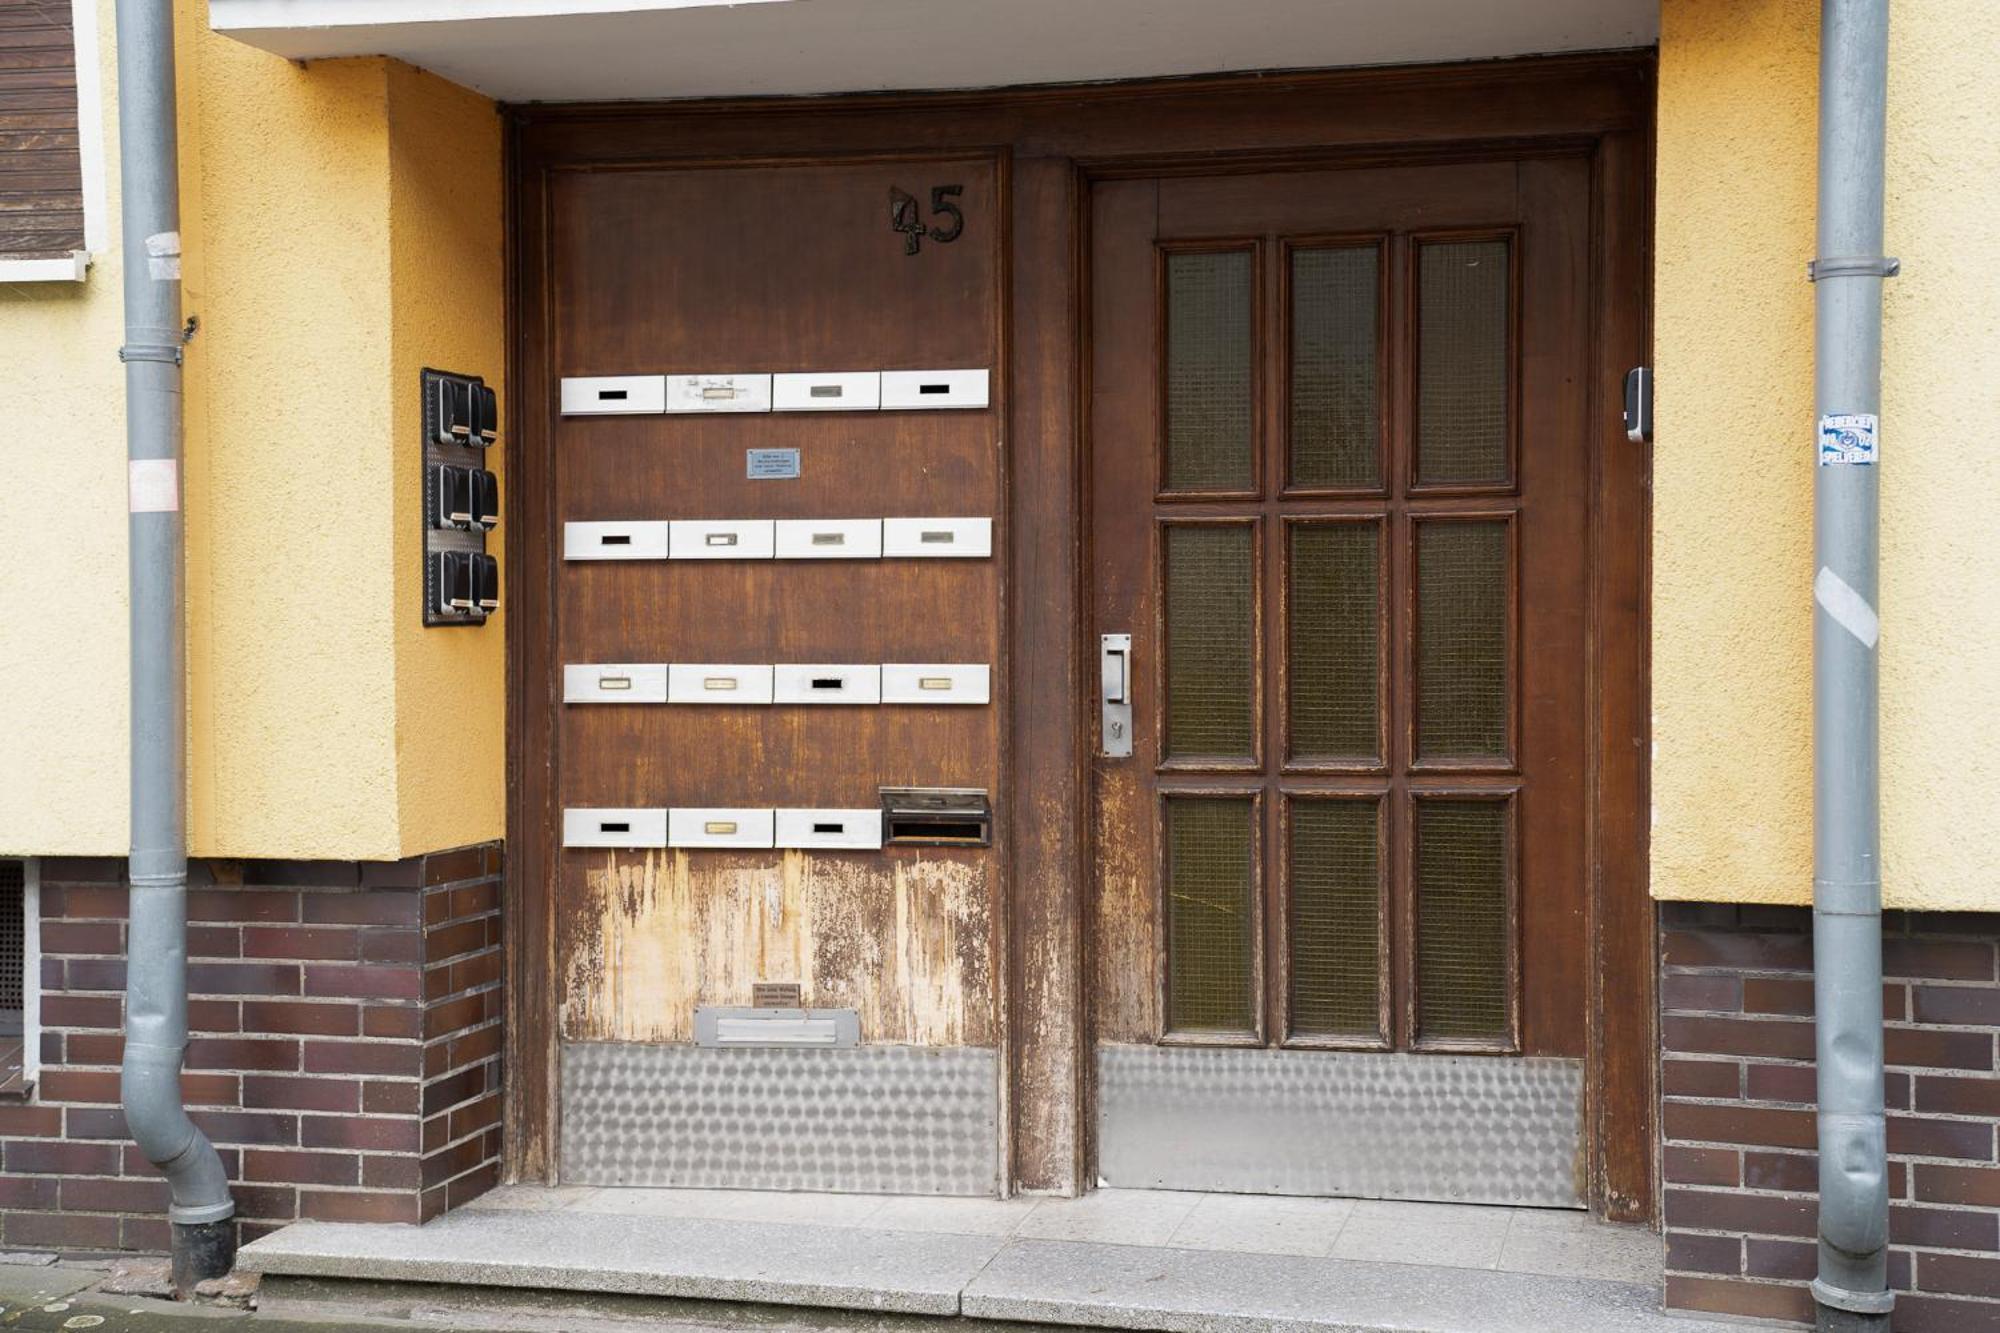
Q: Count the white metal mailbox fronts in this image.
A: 15